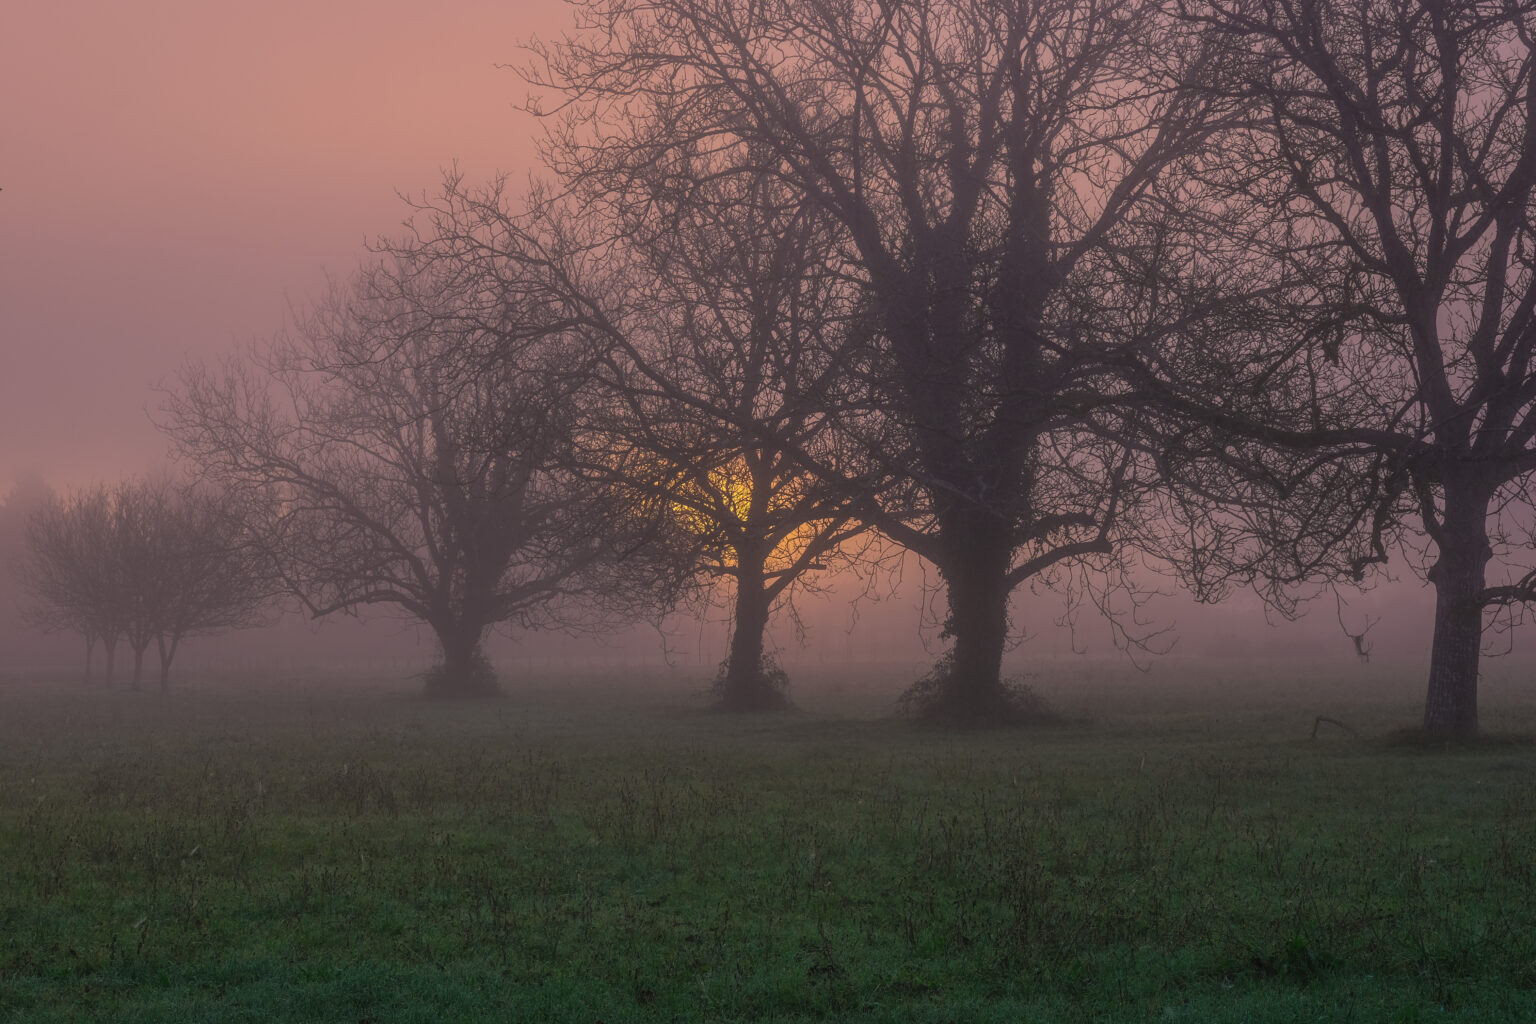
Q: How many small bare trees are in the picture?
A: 4